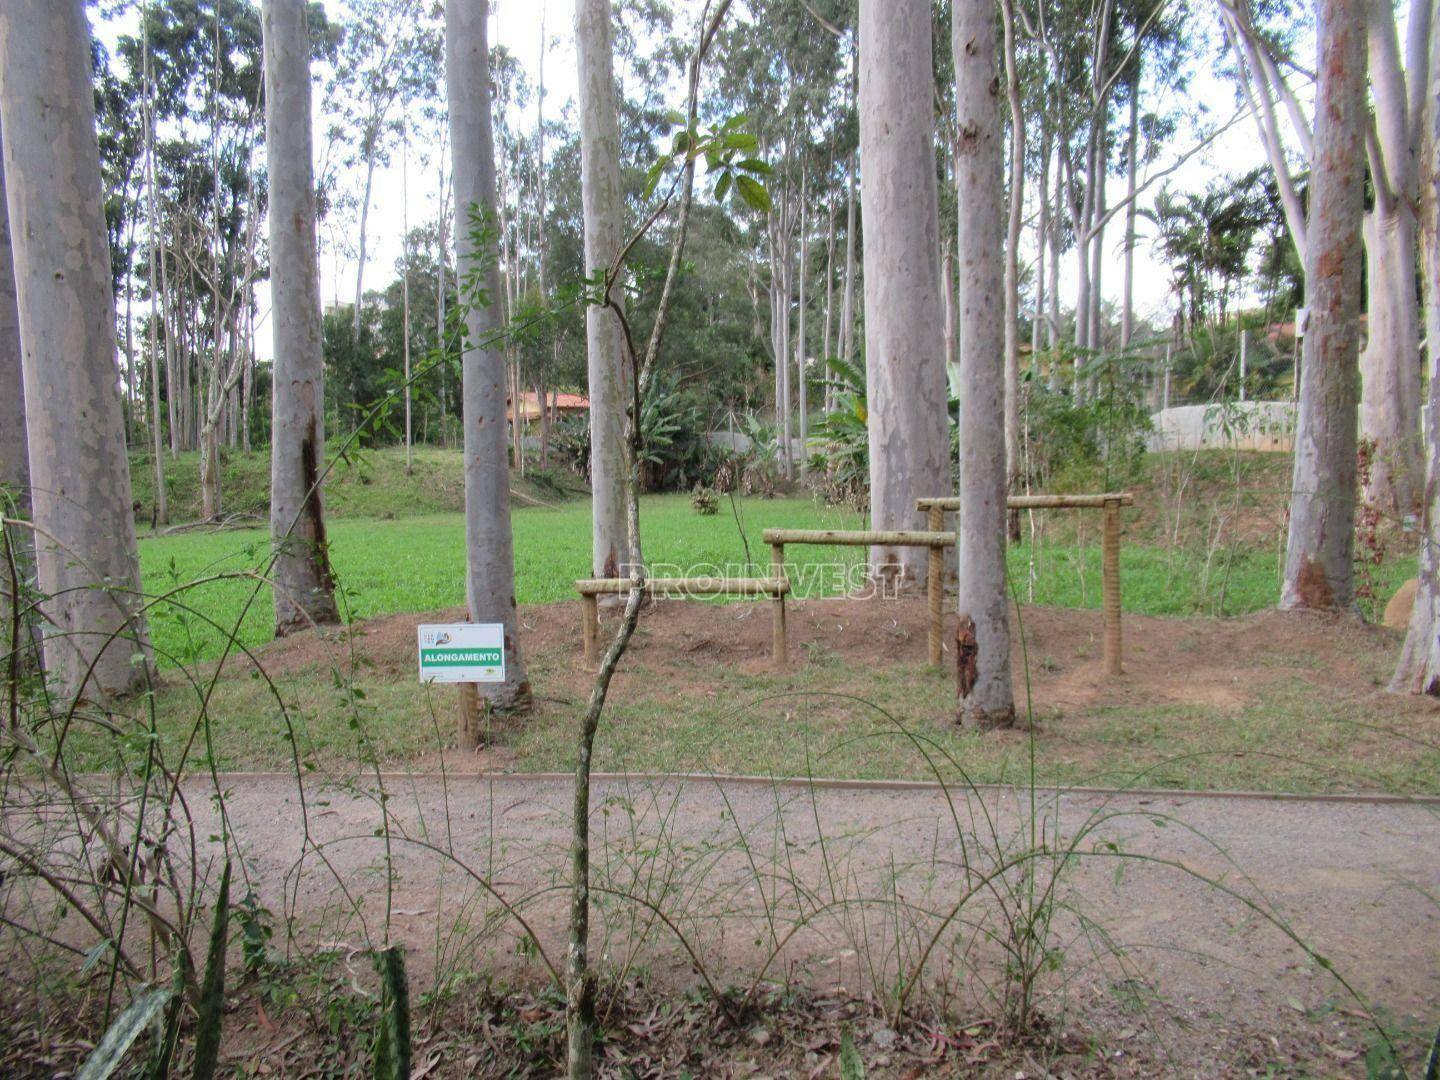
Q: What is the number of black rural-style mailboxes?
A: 0